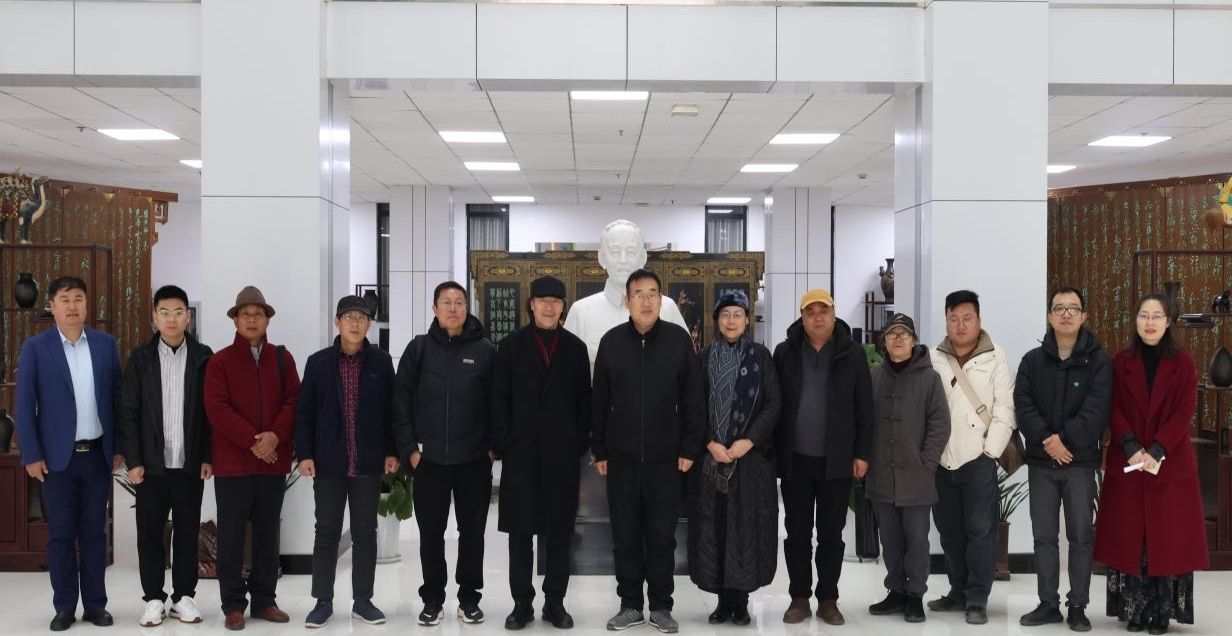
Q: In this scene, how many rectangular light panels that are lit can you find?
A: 11